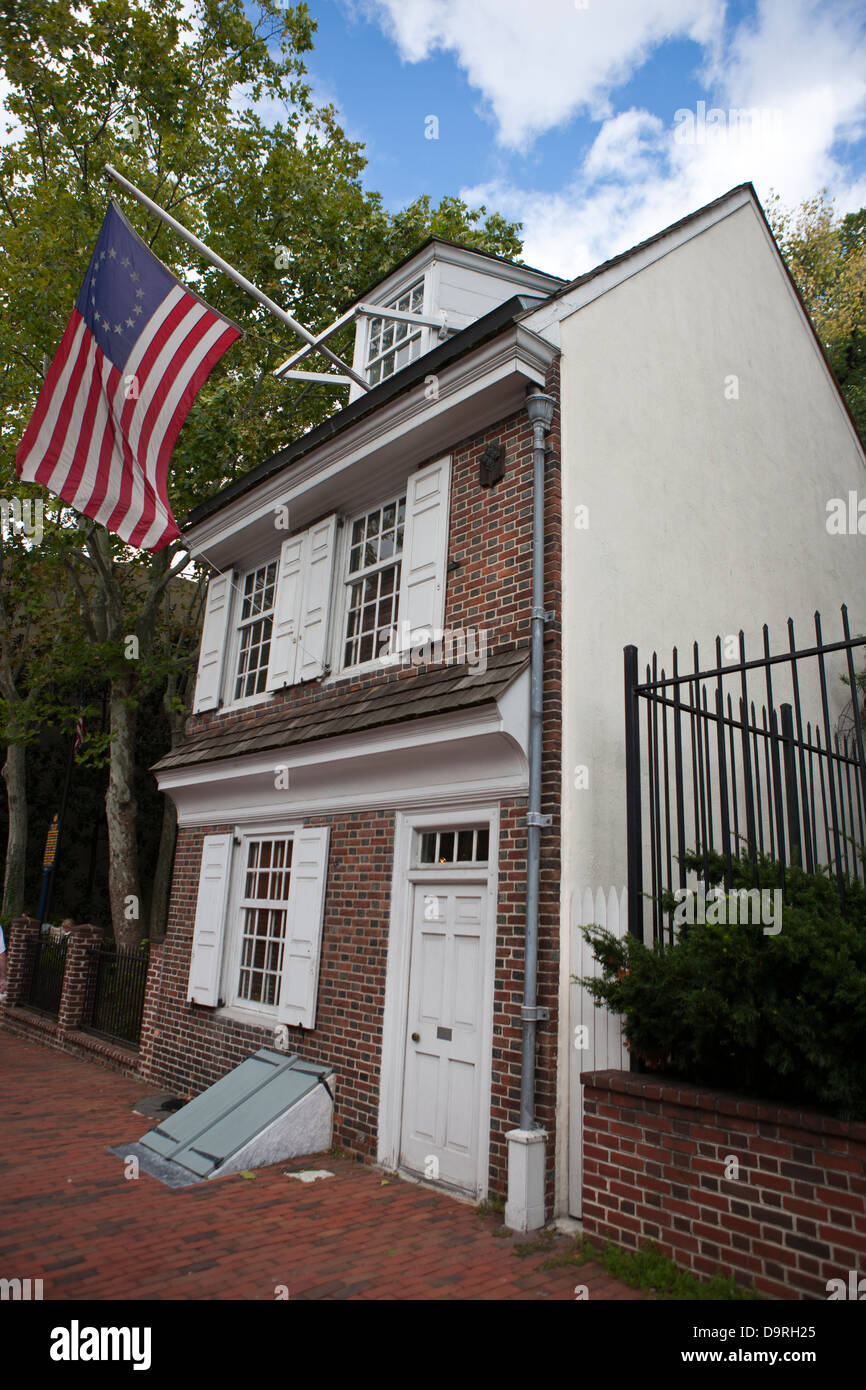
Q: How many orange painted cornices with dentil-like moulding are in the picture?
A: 0